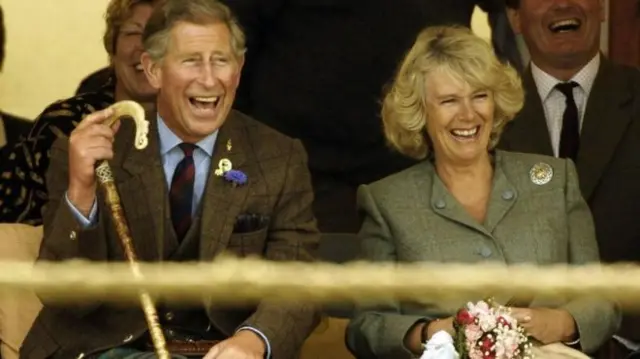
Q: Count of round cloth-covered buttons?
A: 3